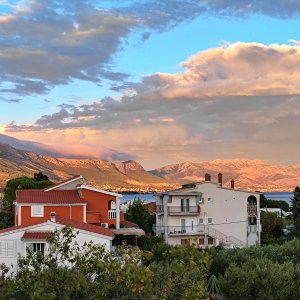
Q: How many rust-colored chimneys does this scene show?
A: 3